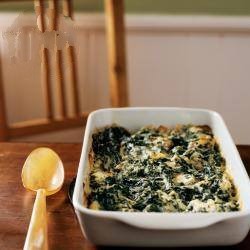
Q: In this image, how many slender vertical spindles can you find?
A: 3